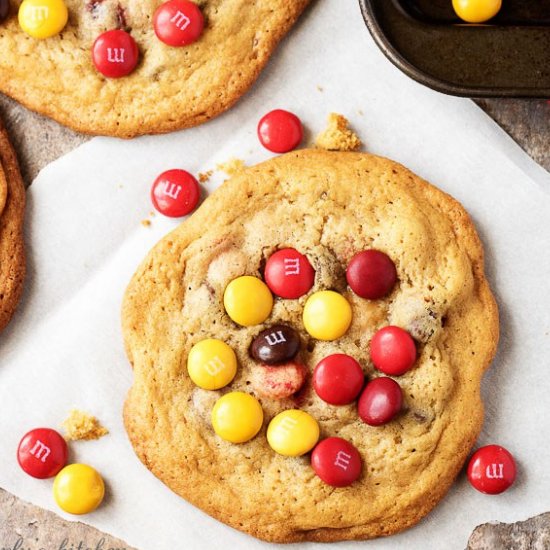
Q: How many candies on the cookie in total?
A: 12